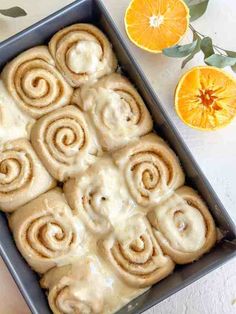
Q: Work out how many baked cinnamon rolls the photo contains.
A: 12